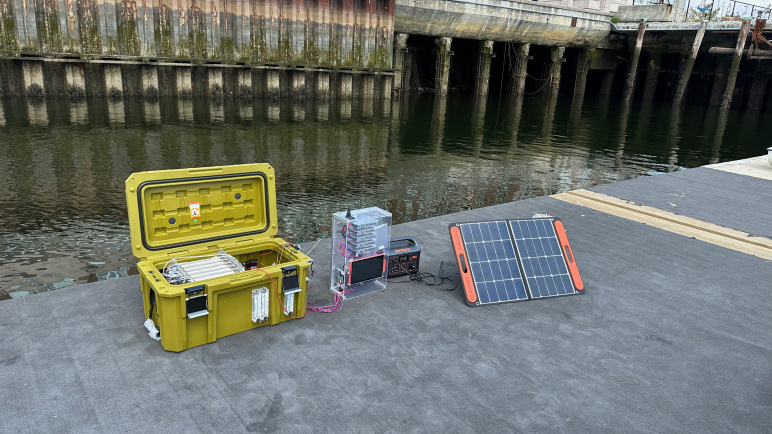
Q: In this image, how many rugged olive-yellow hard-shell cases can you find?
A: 1